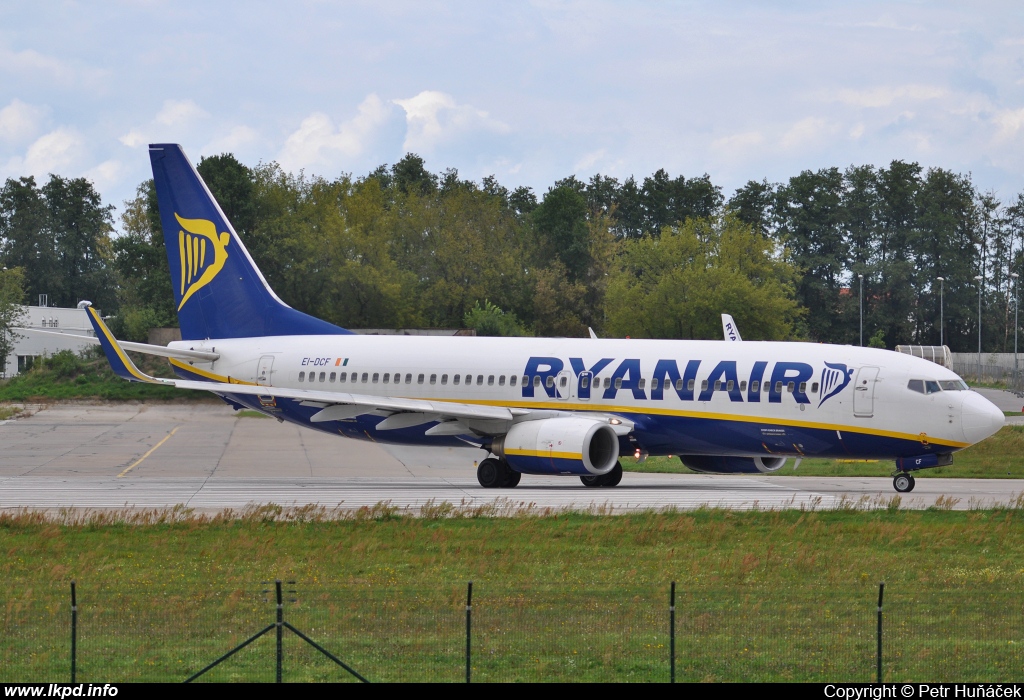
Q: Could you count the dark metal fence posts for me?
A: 5